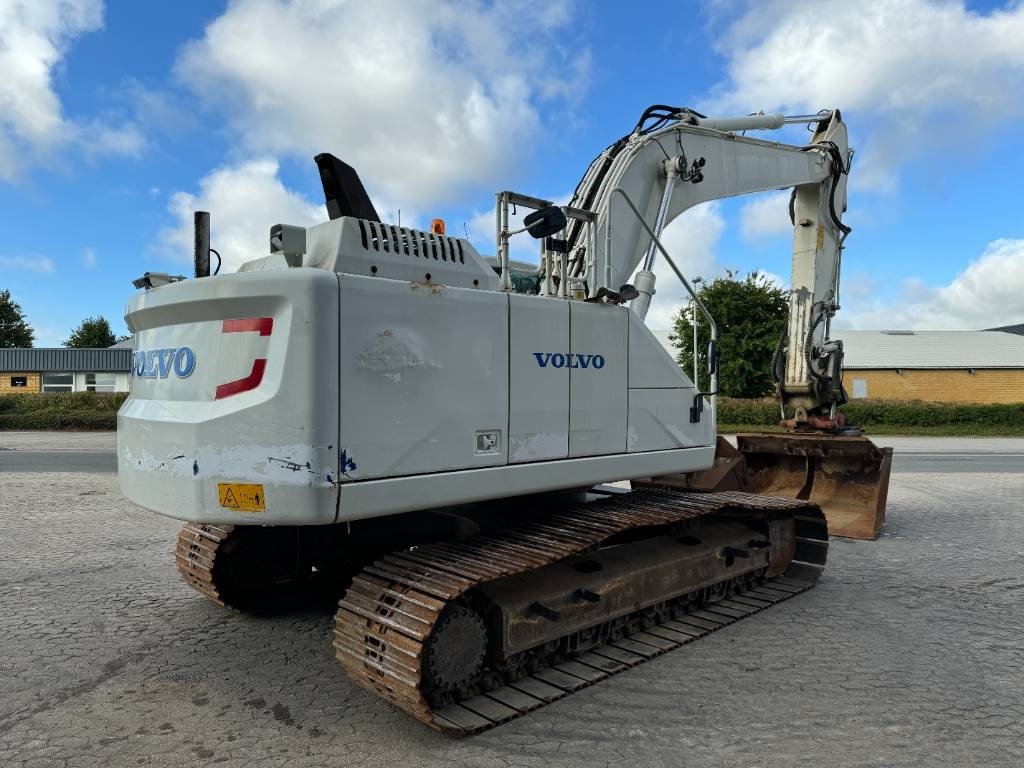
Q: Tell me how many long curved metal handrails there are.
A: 1